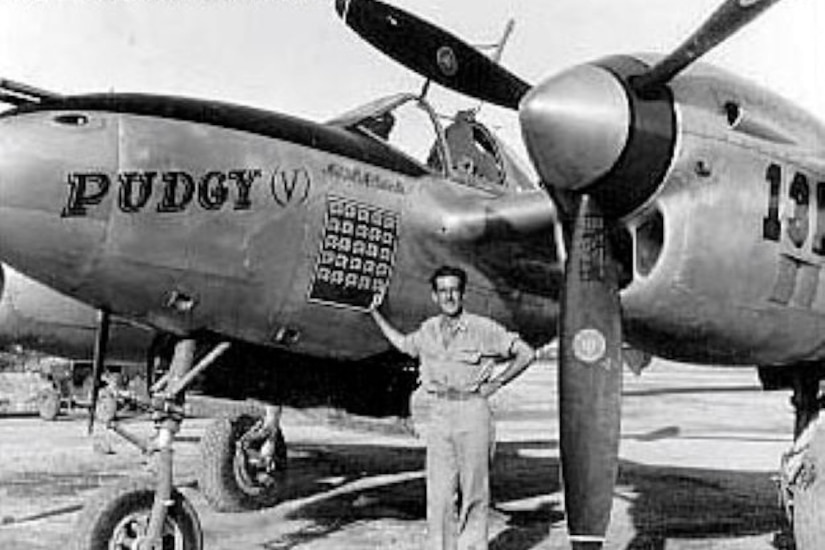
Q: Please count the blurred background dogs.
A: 0